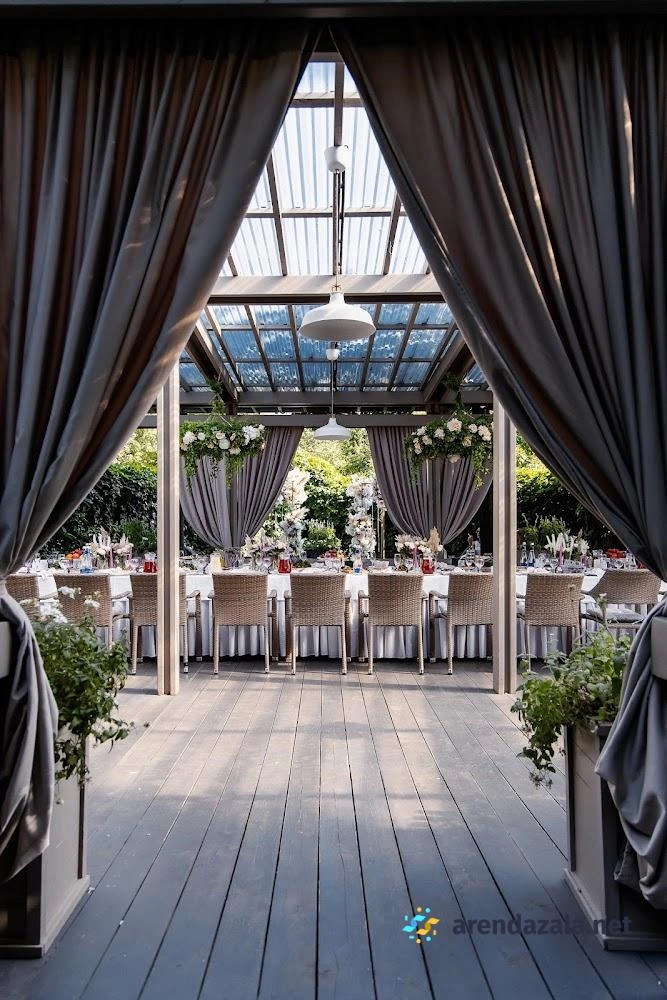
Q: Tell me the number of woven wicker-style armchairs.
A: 9